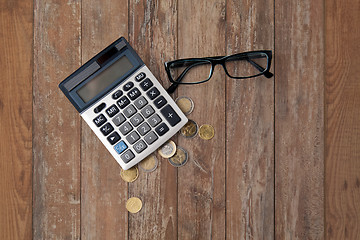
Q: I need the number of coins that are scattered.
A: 8